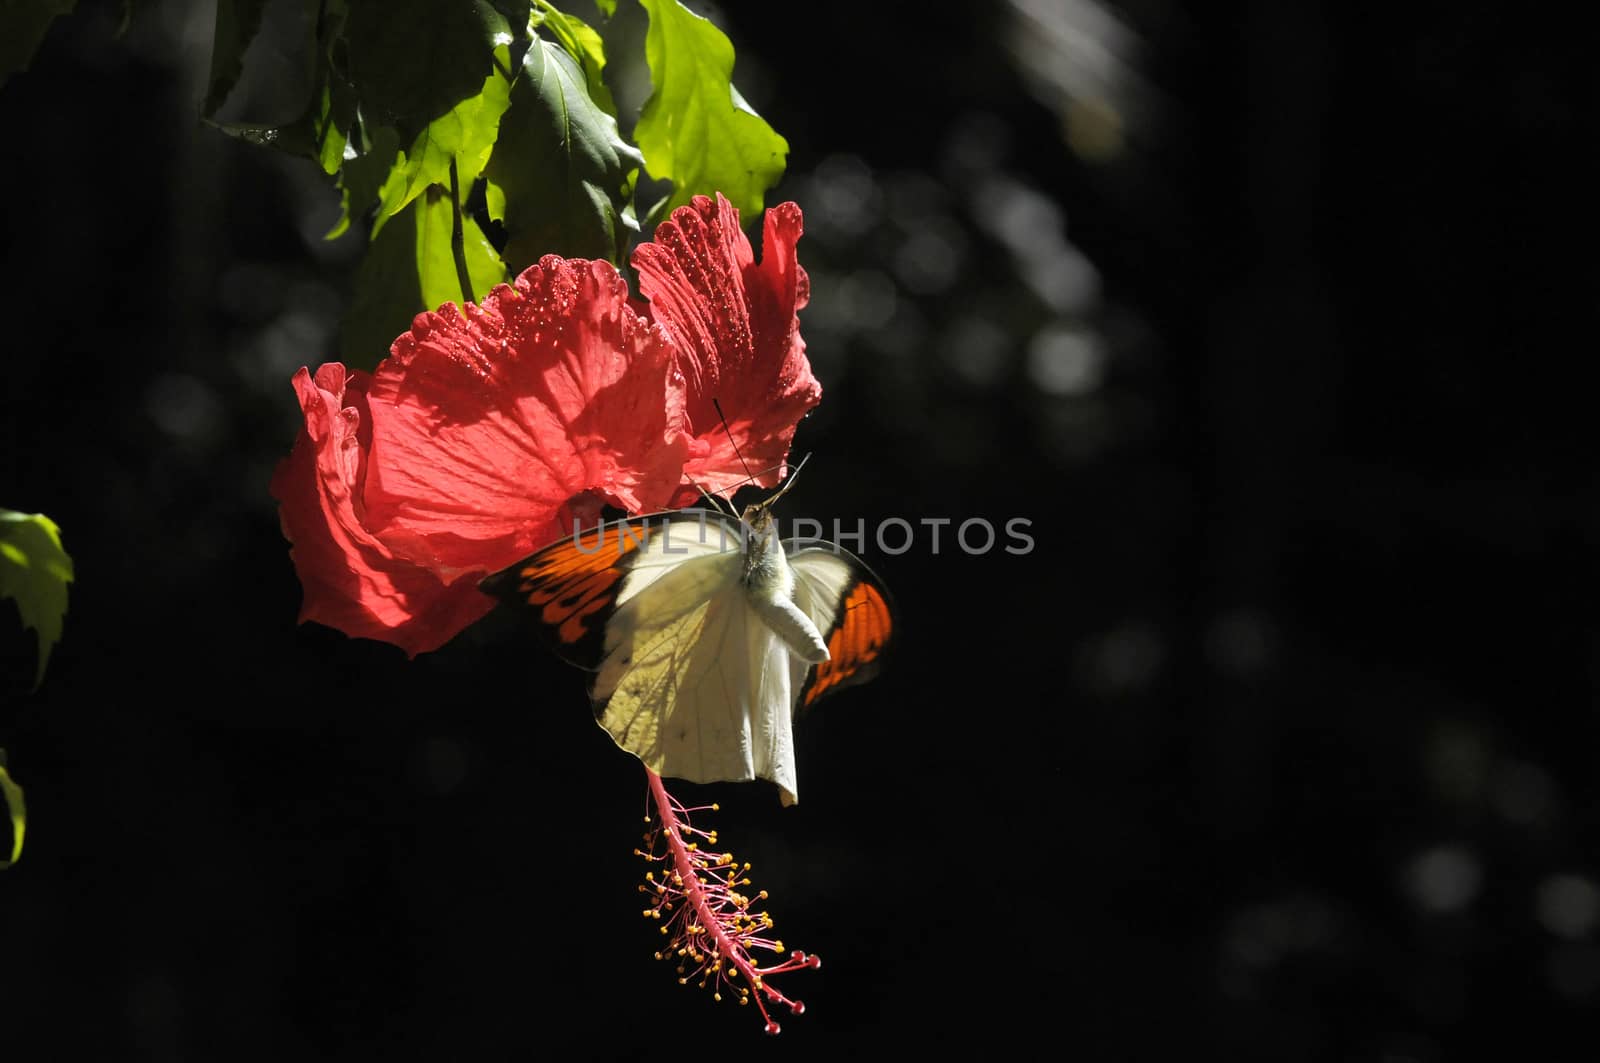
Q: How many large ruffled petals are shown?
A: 3